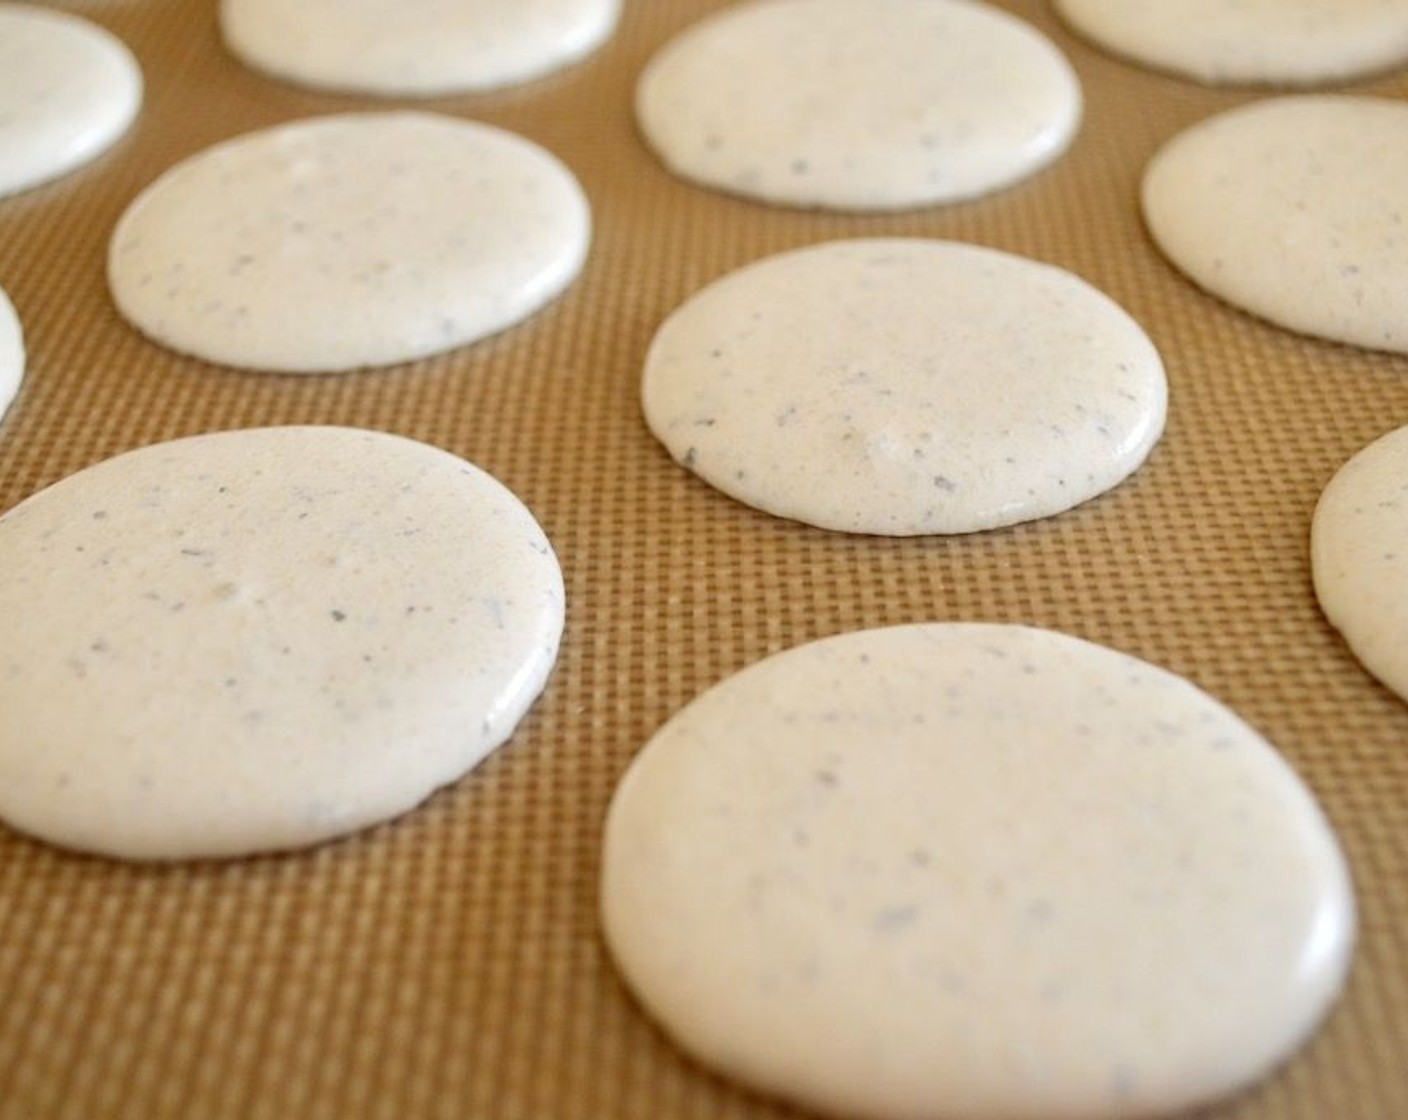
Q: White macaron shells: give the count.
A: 11